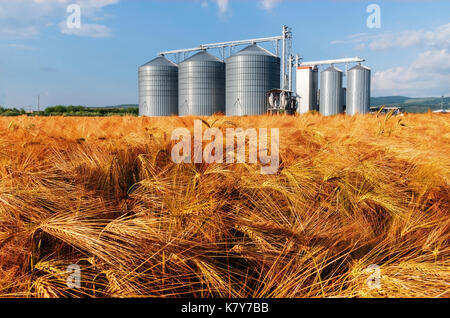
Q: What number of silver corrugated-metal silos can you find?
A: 5